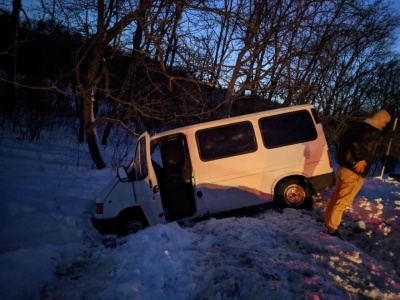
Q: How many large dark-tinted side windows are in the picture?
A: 2